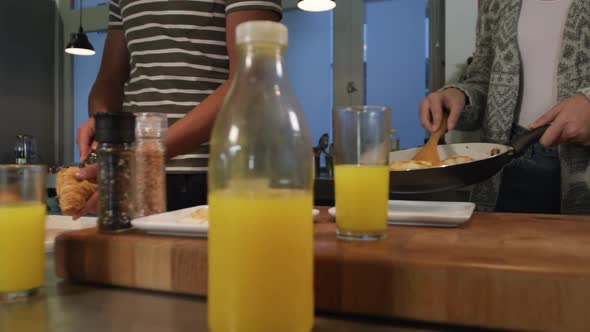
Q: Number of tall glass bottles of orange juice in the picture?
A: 1